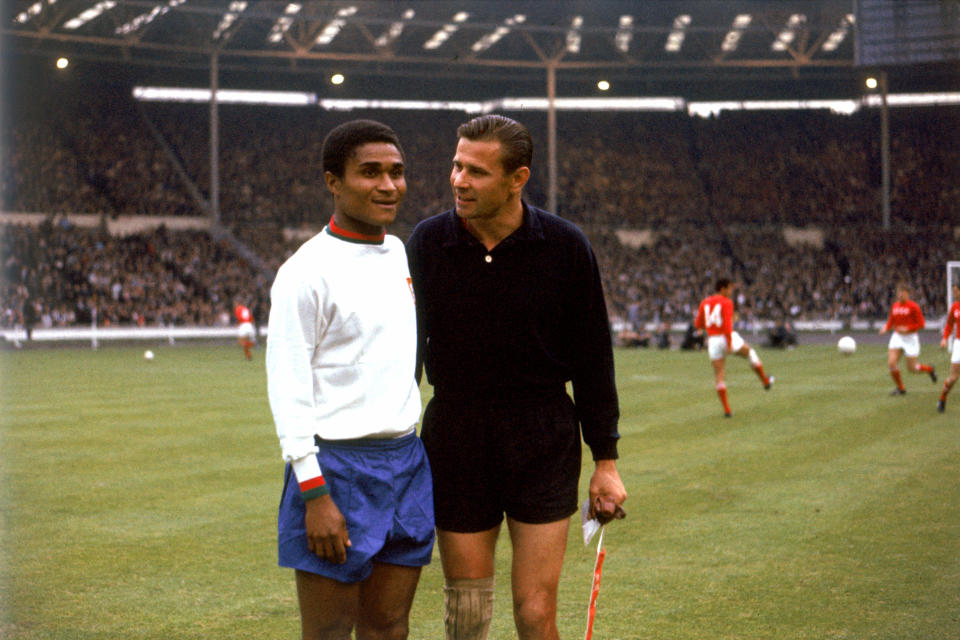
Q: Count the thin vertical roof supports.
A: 3